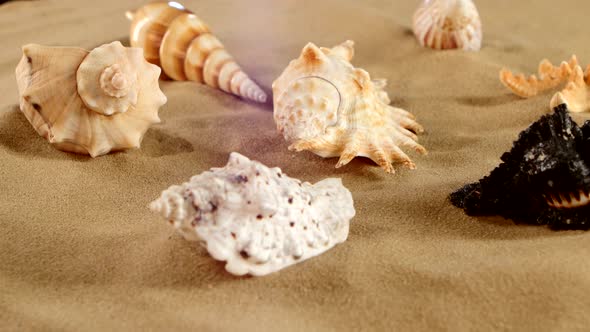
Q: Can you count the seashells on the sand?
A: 6